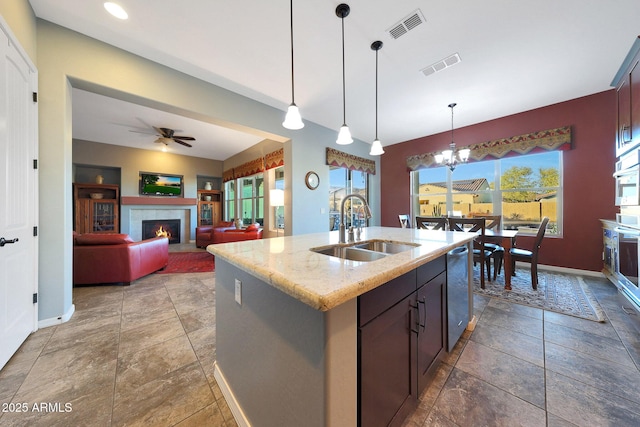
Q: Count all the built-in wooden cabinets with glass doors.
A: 2